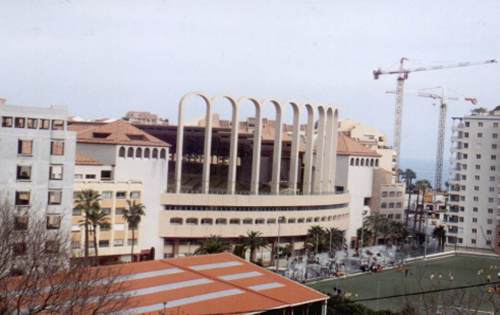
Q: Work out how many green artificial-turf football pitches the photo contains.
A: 1